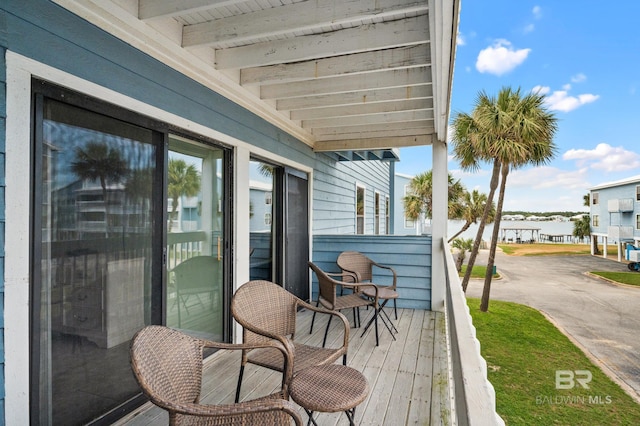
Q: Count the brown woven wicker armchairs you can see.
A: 4